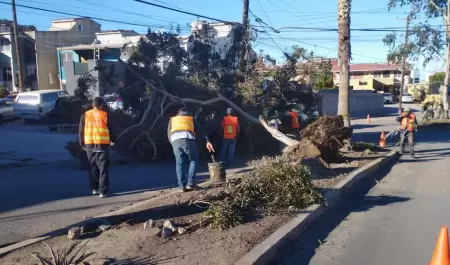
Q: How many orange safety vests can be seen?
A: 5